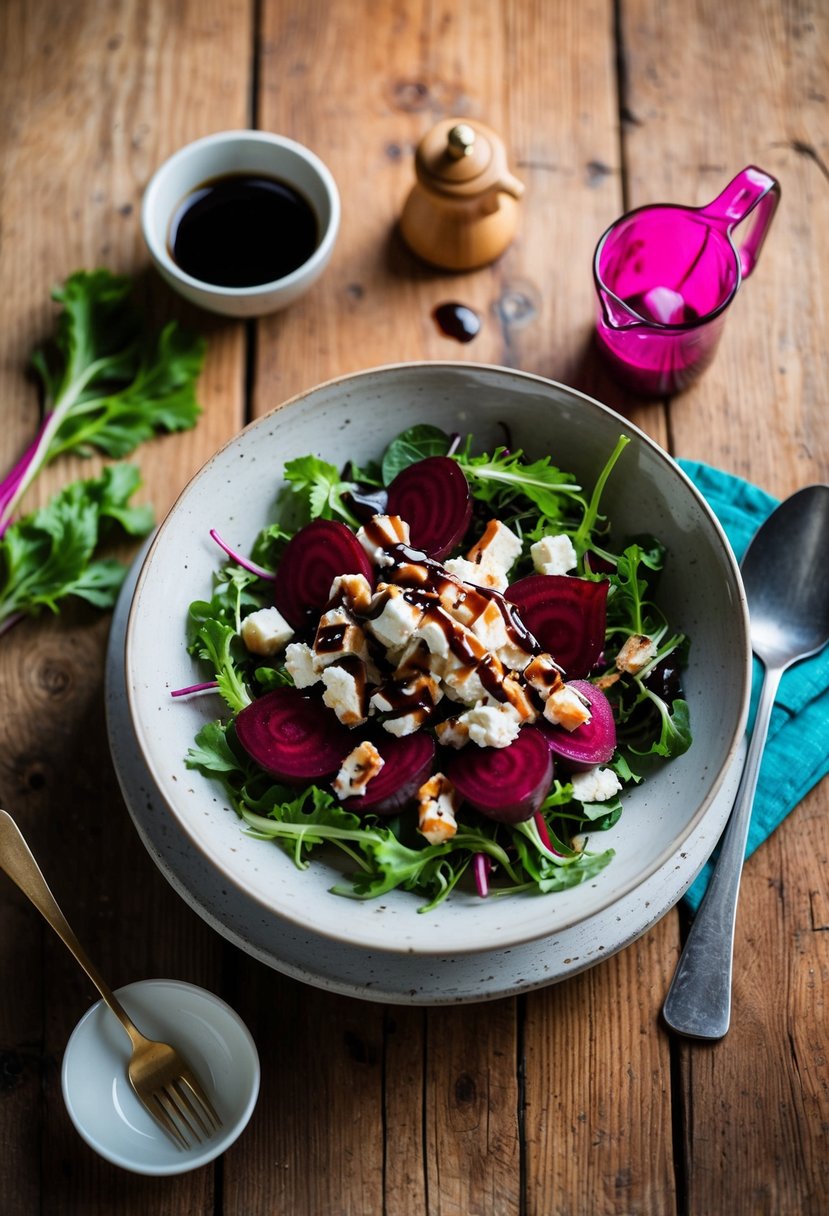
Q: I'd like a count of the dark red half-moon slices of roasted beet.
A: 7